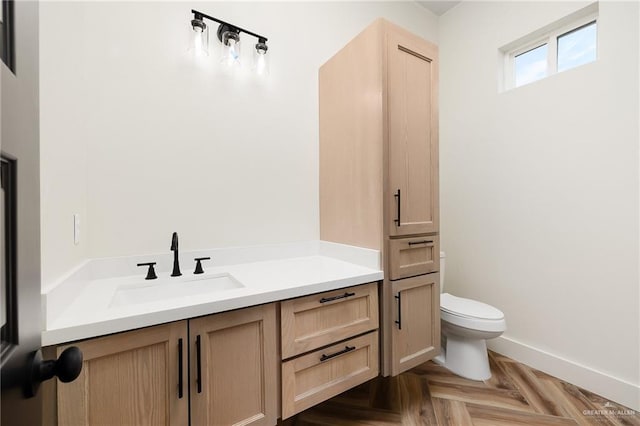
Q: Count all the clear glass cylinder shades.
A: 3